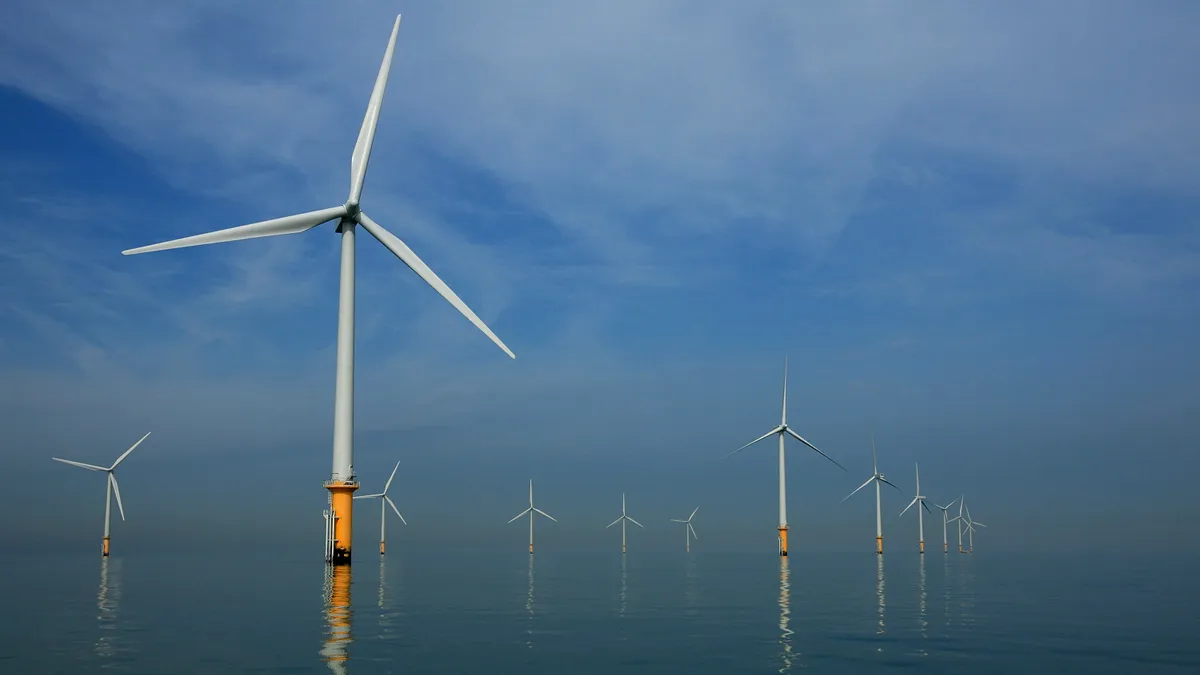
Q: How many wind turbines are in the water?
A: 12